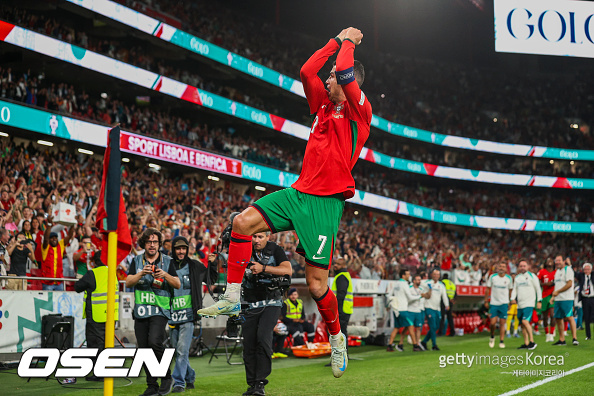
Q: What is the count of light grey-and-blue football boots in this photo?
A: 2